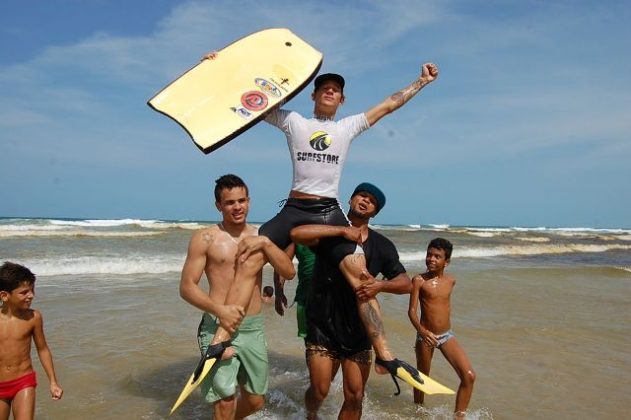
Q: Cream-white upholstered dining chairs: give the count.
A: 0